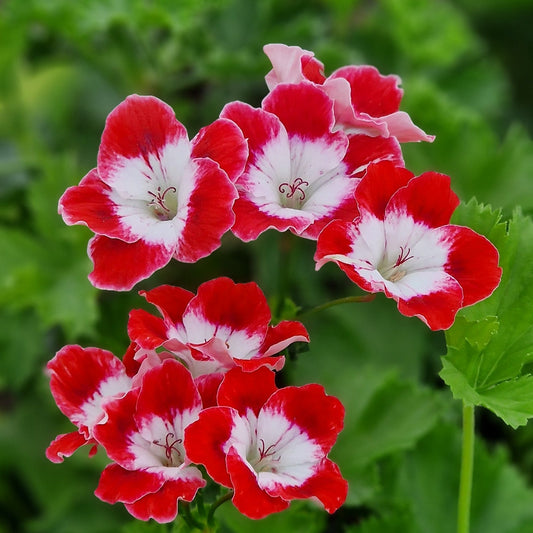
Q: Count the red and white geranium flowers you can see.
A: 8